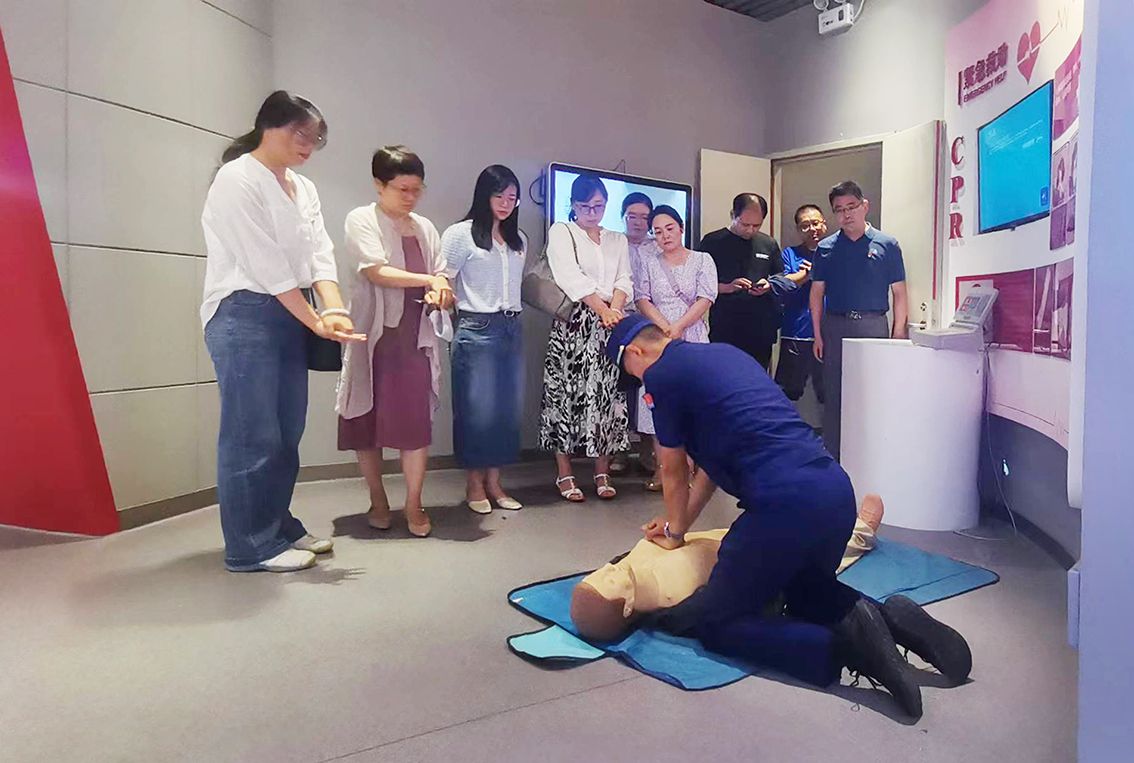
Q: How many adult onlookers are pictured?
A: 9